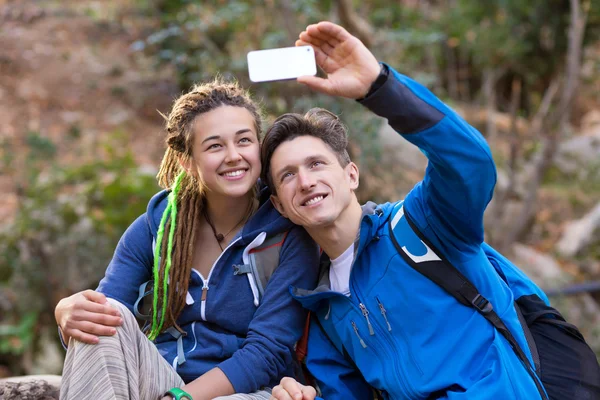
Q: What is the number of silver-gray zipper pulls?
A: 3